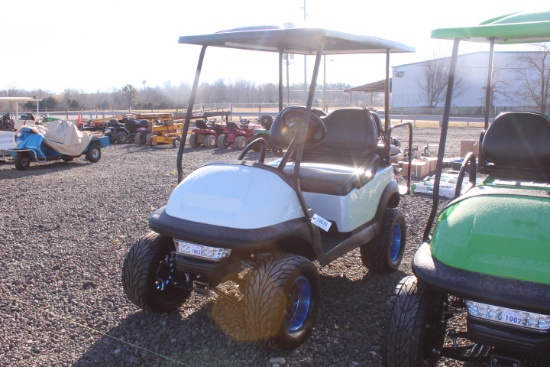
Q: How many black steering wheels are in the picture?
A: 1